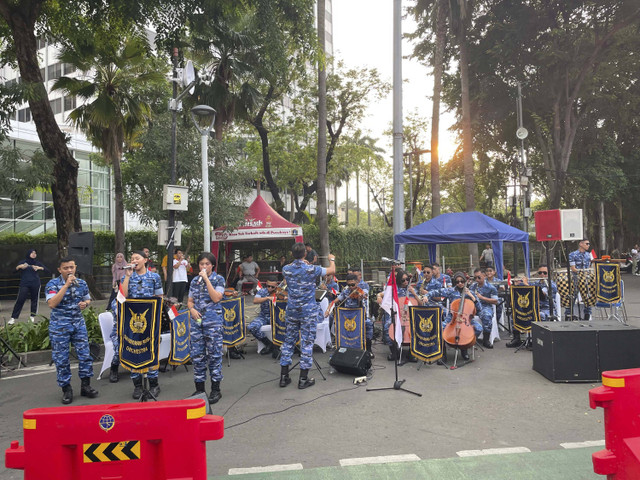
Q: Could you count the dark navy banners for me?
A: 8